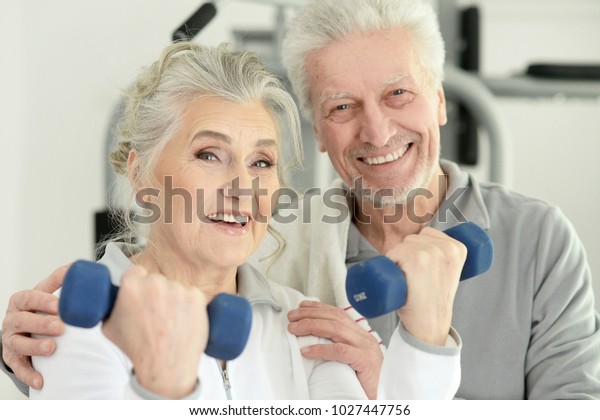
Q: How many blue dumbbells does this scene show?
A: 2